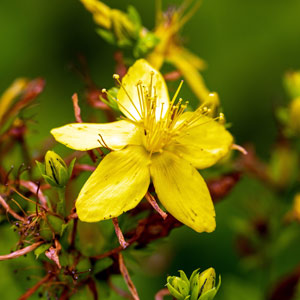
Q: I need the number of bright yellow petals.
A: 5